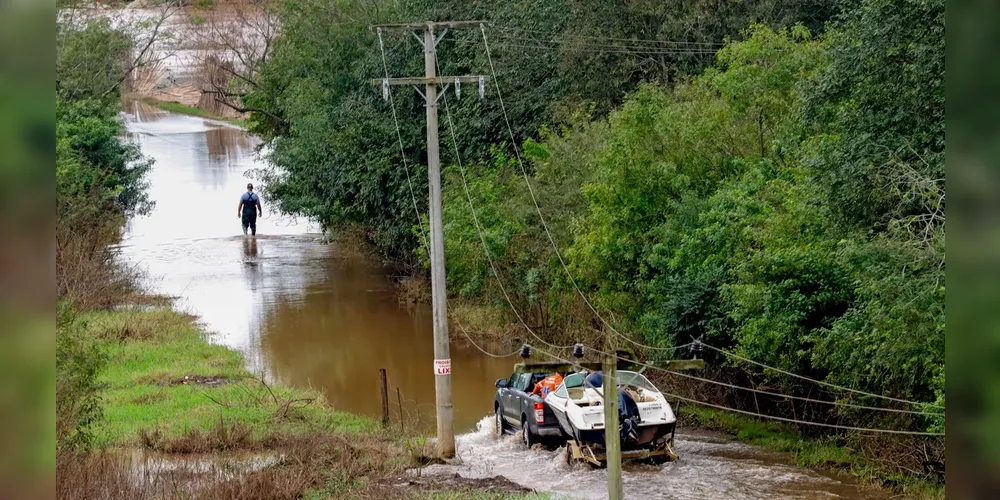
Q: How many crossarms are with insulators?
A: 3